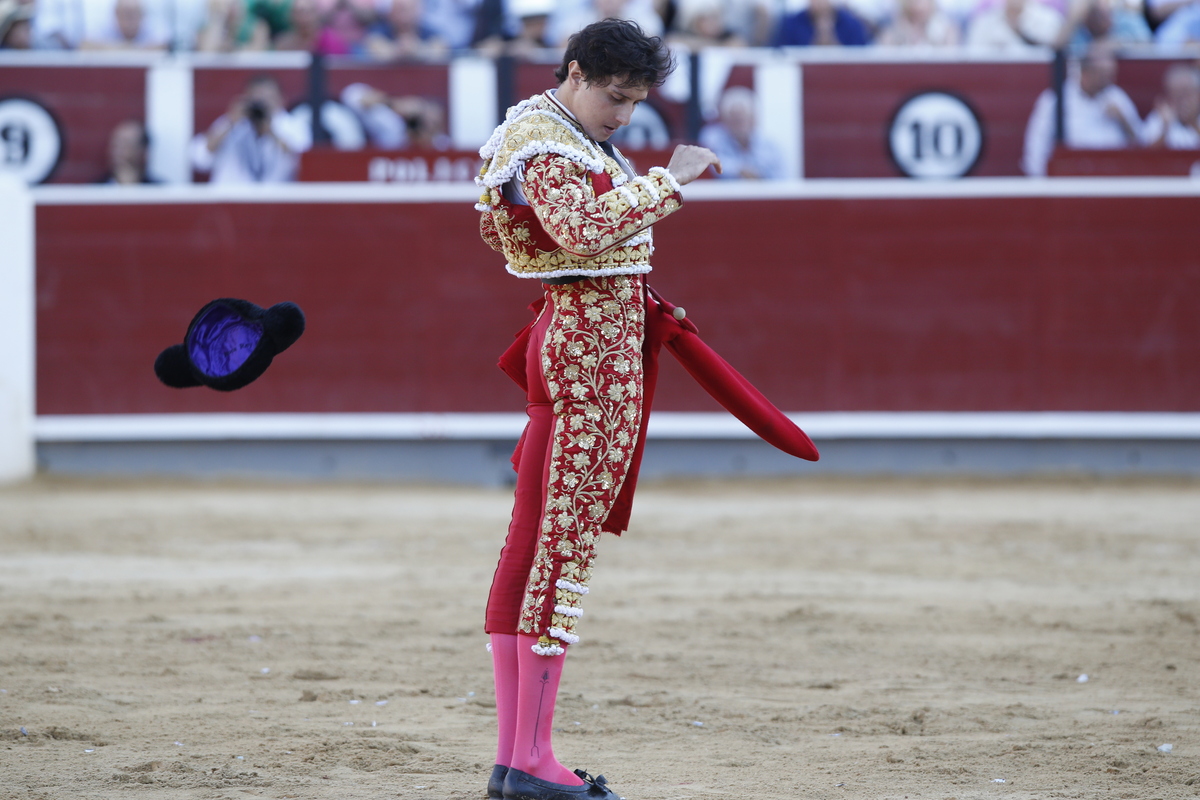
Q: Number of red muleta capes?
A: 1